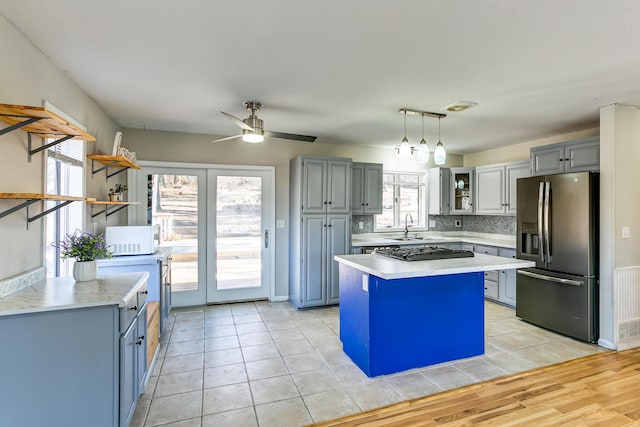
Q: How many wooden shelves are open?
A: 4